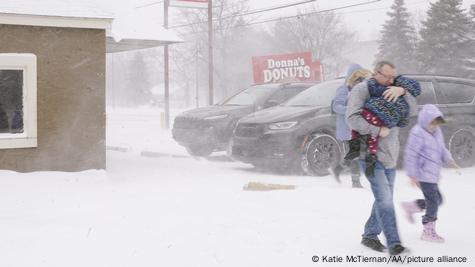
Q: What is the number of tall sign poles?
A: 2